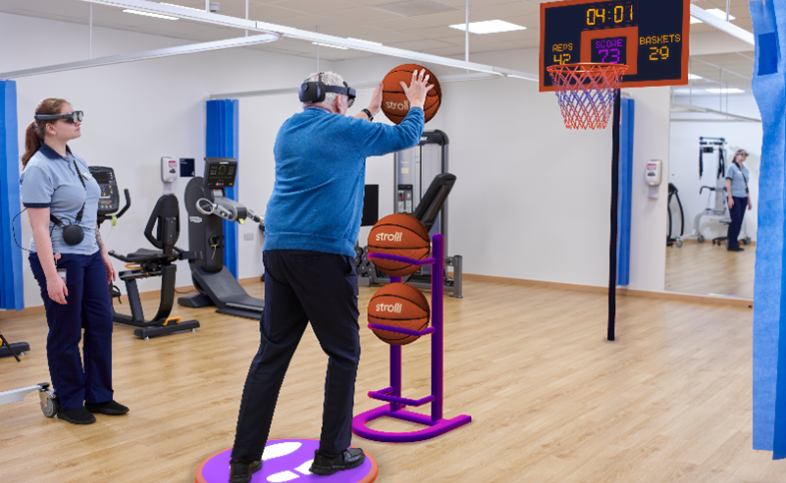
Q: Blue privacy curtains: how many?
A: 4